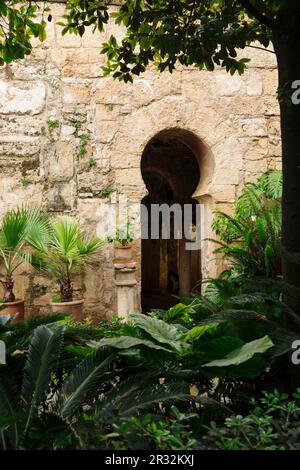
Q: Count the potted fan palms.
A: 2